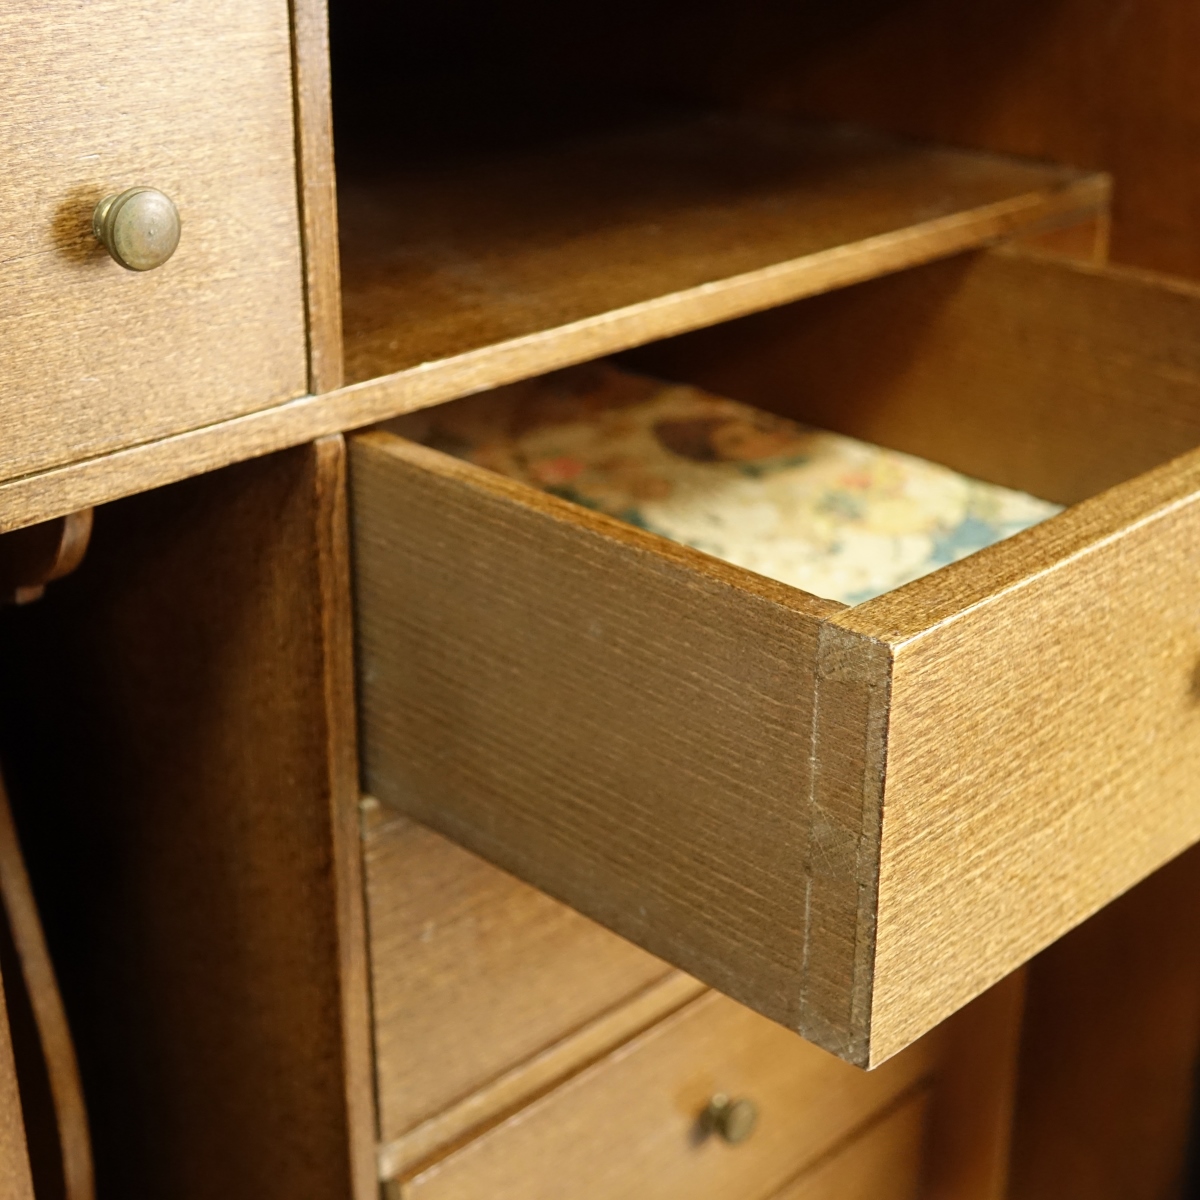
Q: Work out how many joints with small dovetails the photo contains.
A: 1